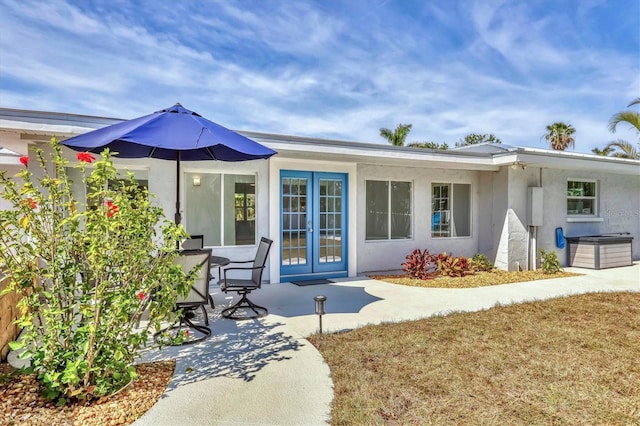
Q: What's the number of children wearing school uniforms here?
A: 0